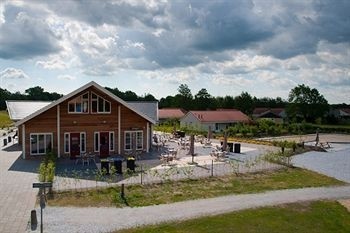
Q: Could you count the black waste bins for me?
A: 5